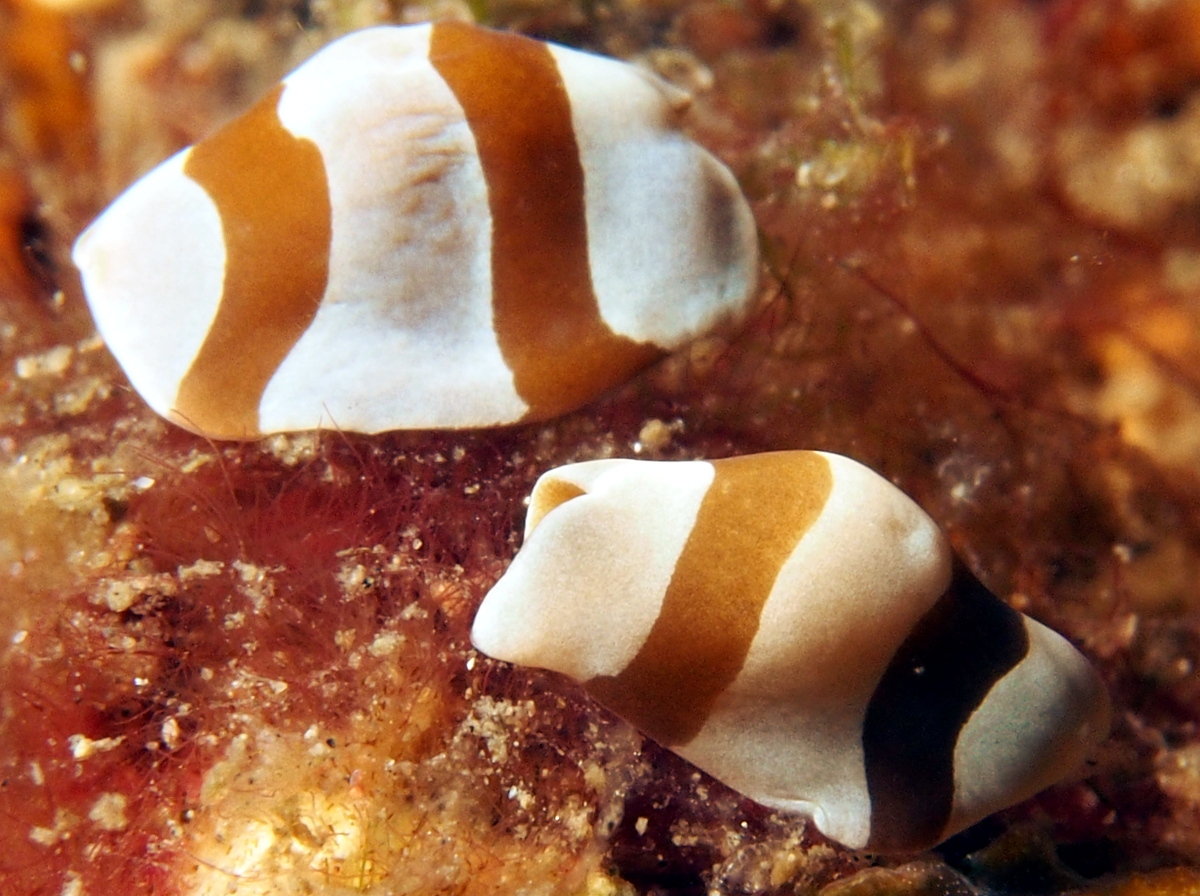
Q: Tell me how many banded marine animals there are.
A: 2